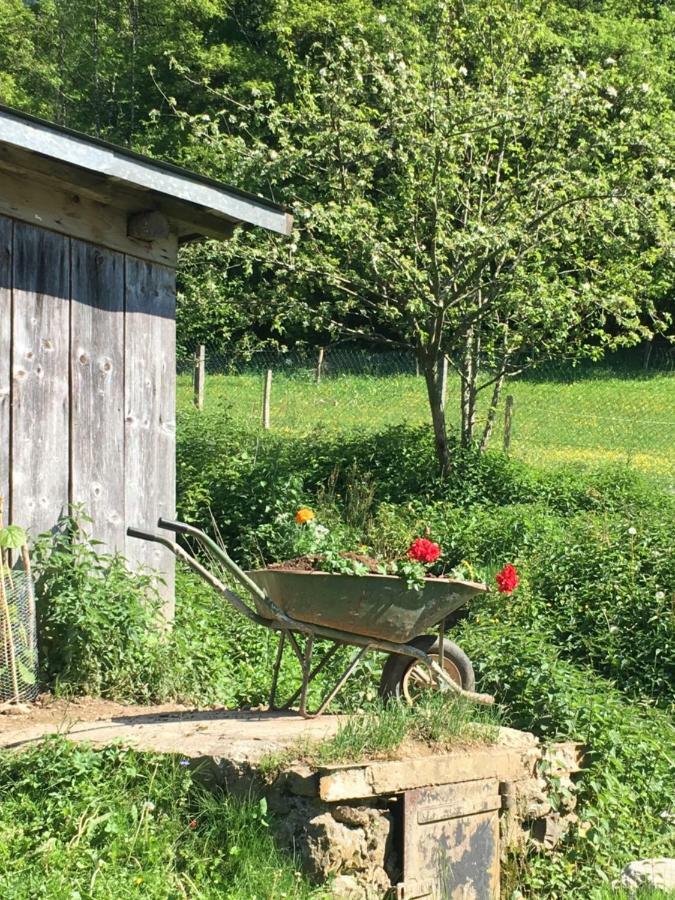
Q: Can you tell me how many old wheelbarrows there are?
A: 1